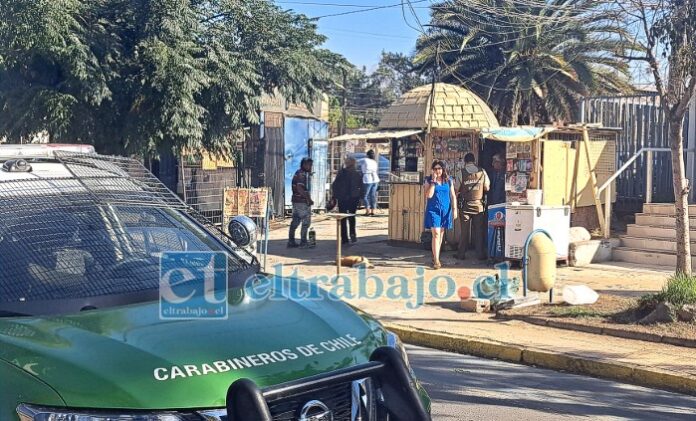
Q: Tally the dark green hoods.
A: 1